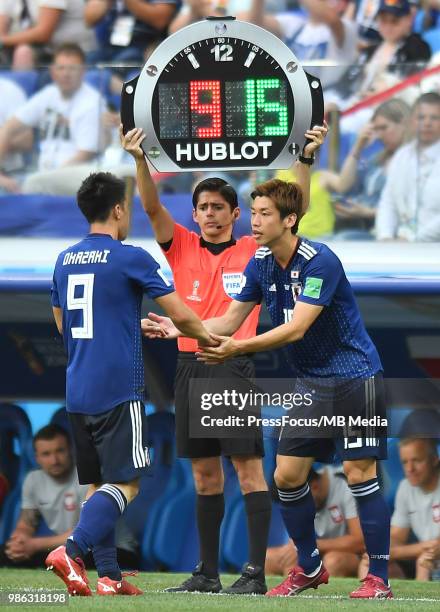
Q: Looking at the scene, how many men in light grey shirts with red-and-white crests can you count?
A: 3